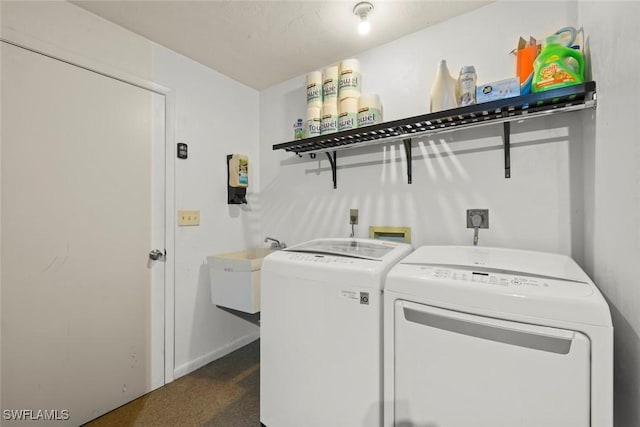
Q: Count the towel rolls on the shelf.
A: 7